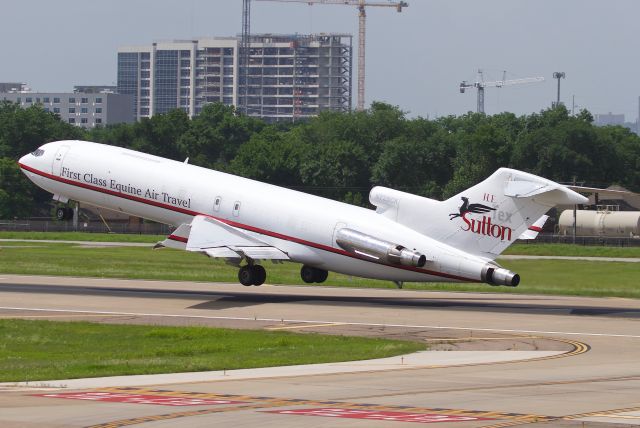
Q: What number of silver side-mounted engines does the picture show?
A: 1